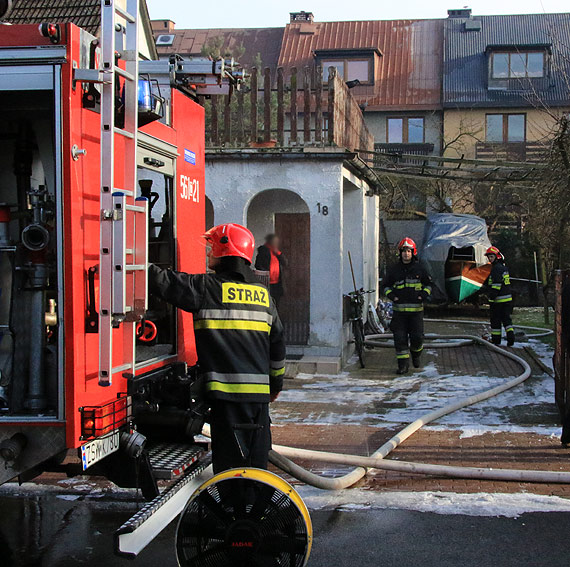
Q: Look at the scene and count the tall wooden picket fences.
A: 1